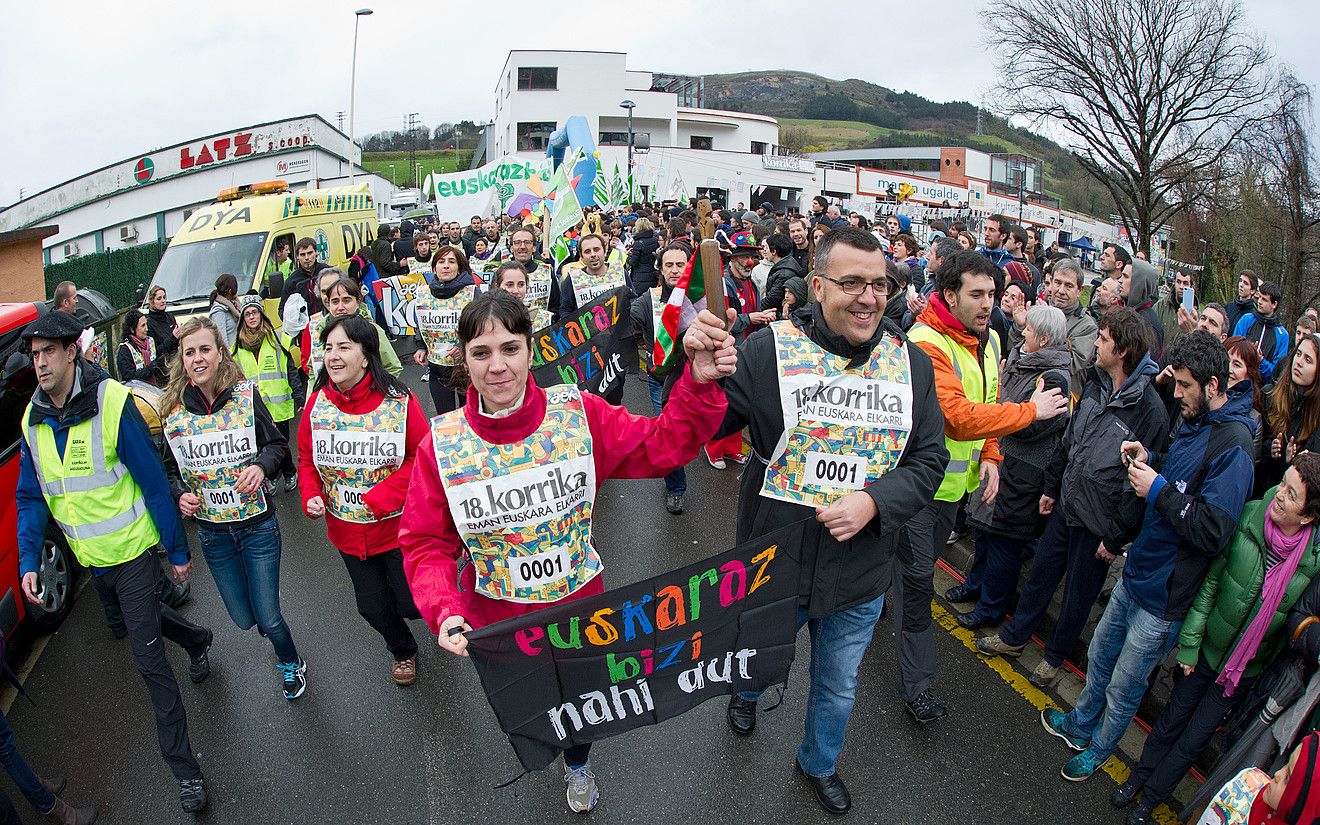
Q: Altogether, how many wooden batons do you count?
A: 1